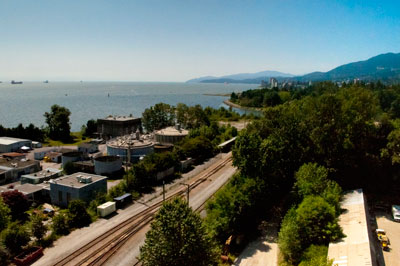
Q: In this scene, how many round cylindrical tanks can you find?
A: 4